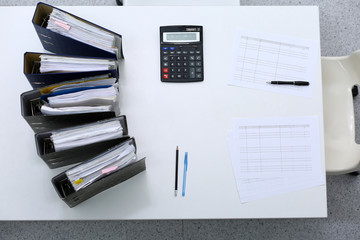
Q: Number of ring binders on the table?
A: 5